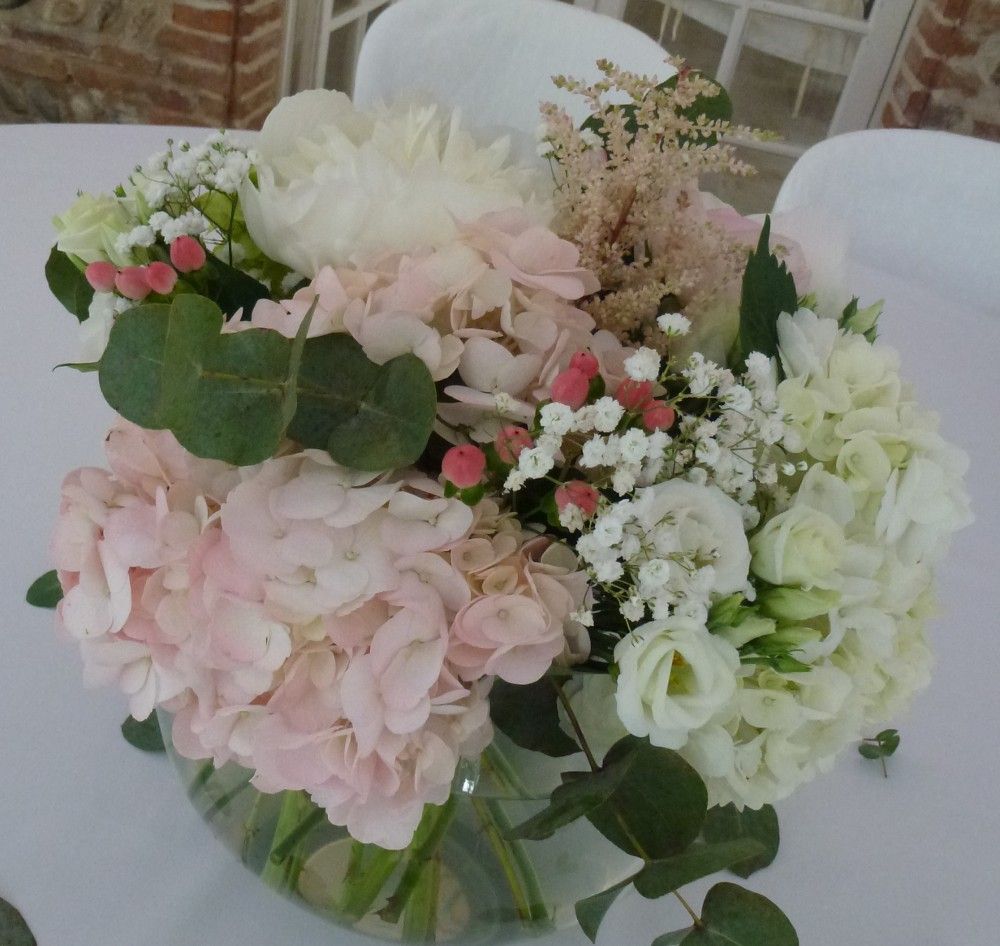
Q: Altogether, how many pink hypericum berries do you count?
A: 11